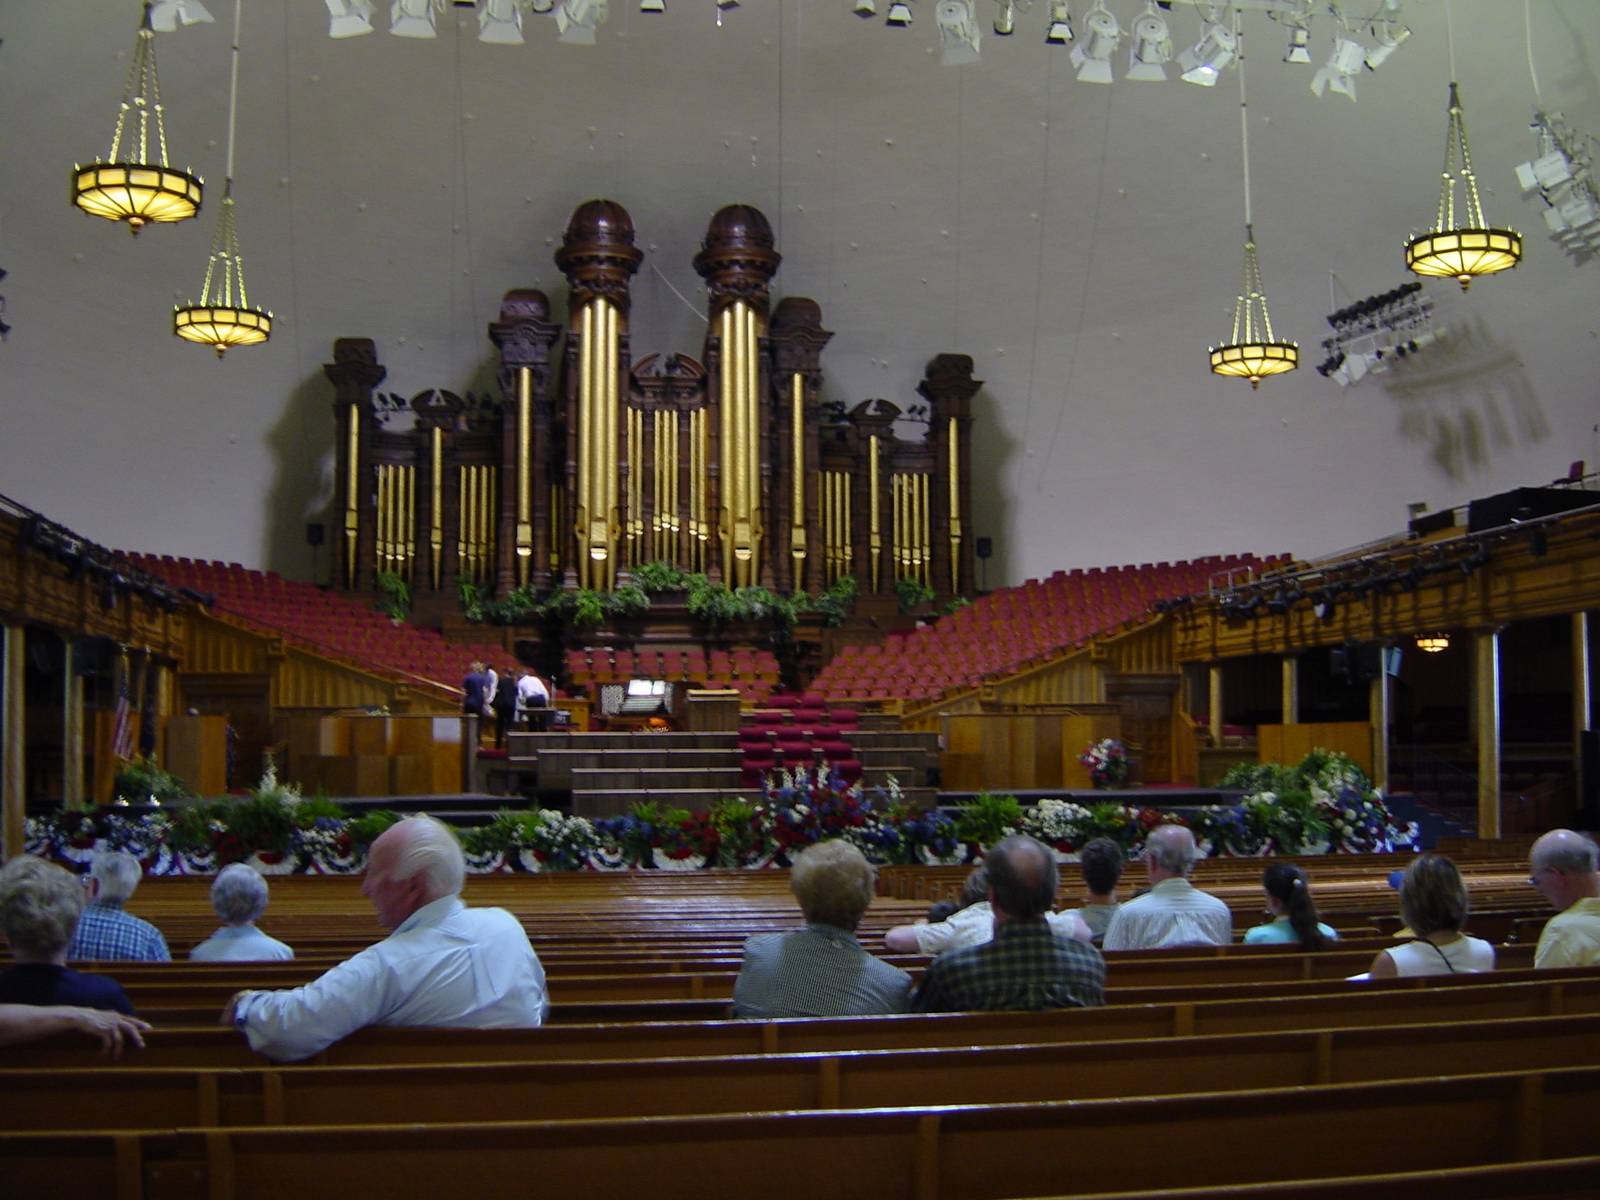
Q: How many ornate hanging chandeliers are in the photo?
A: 4